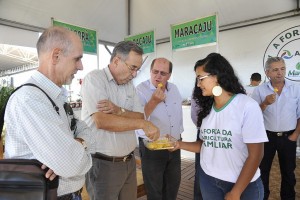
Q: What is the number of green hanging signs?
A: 3